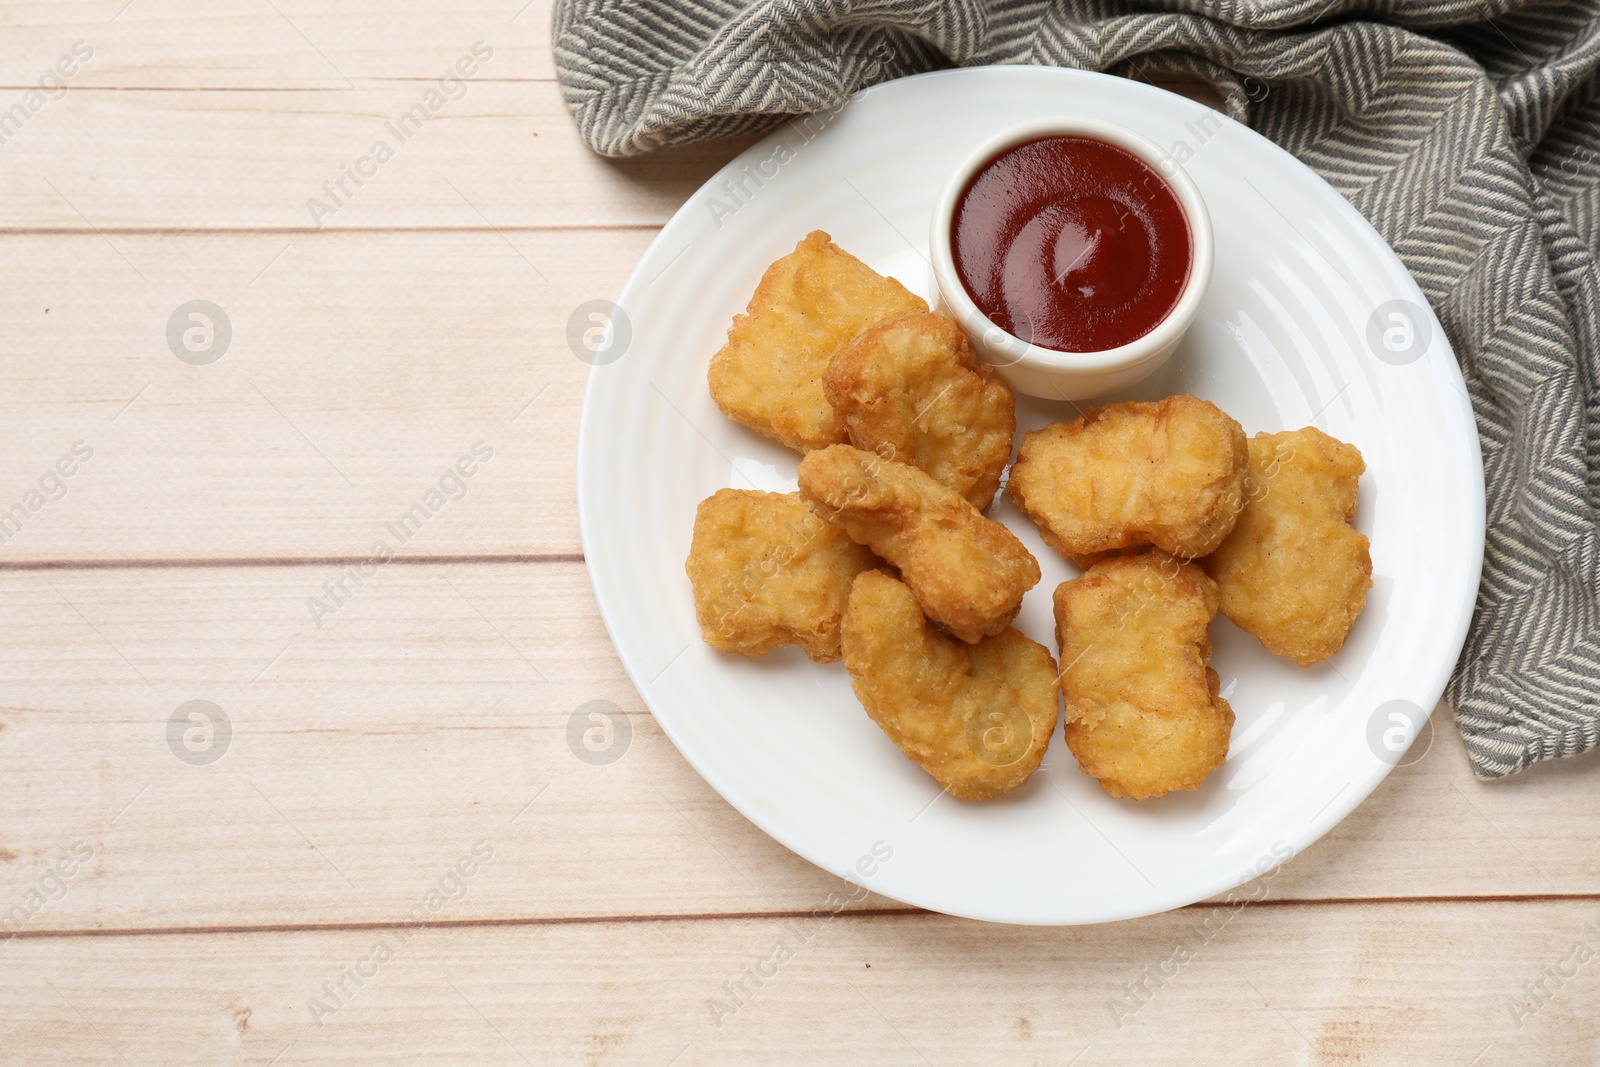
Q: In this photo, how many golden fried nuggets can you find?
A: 8